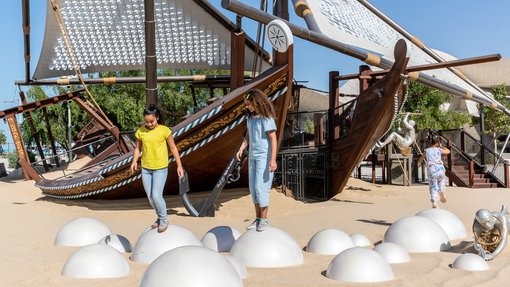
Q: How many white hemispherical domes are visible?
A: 15